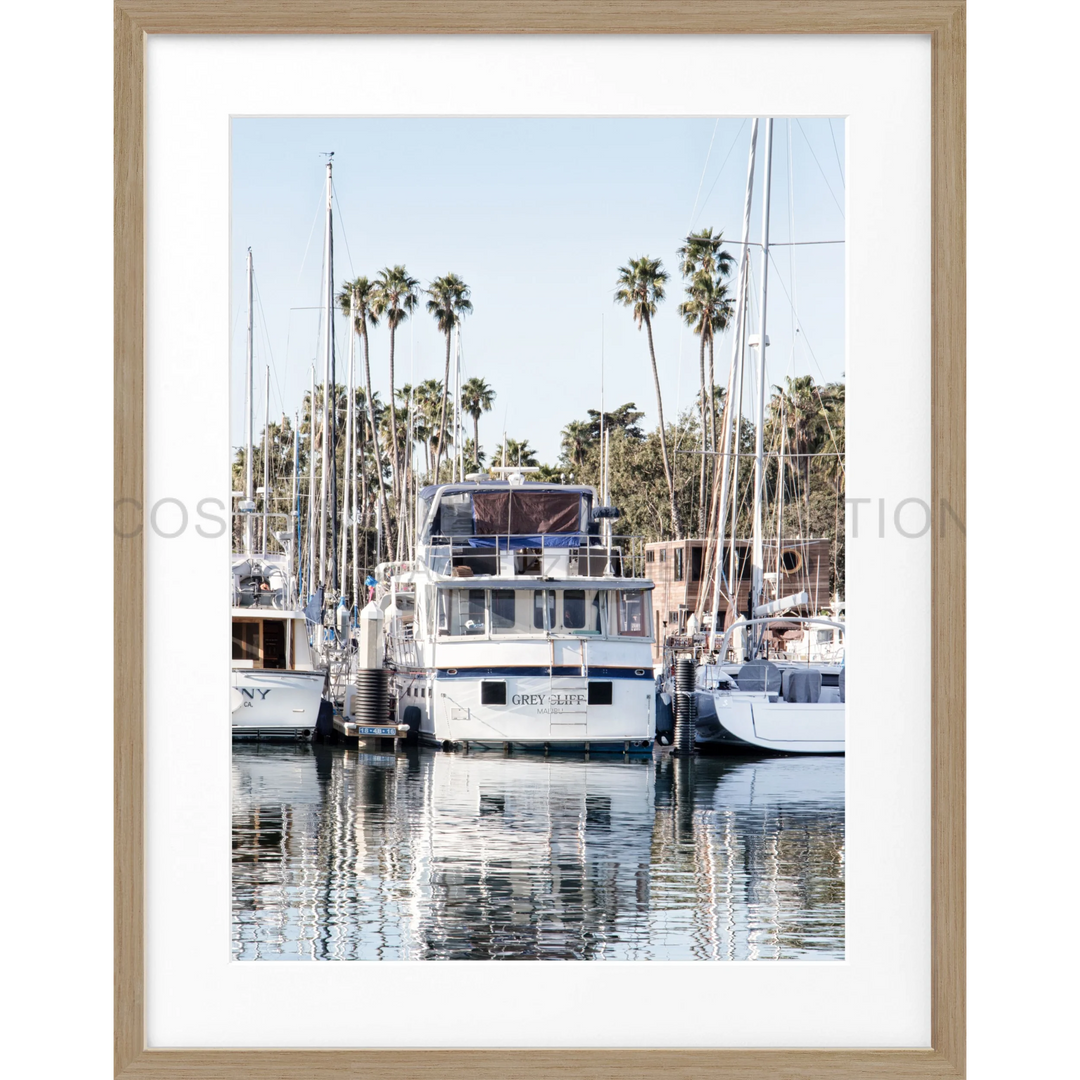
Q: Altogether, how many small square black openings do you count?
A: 2